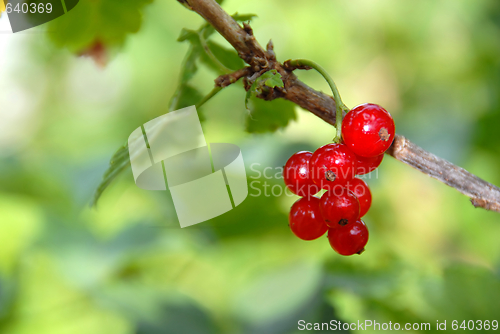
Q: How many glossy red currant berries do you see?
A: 8